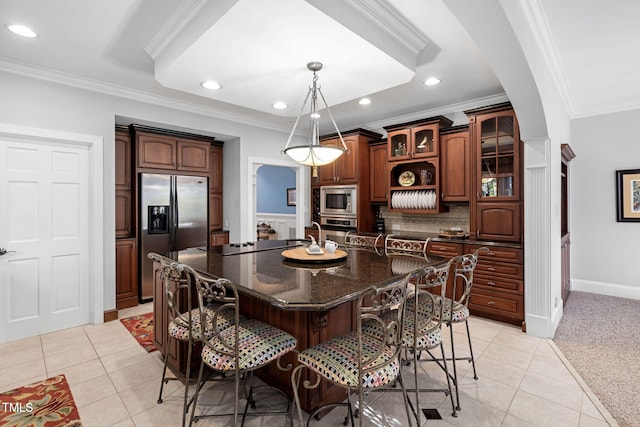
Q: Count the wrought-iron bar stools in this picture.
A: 7